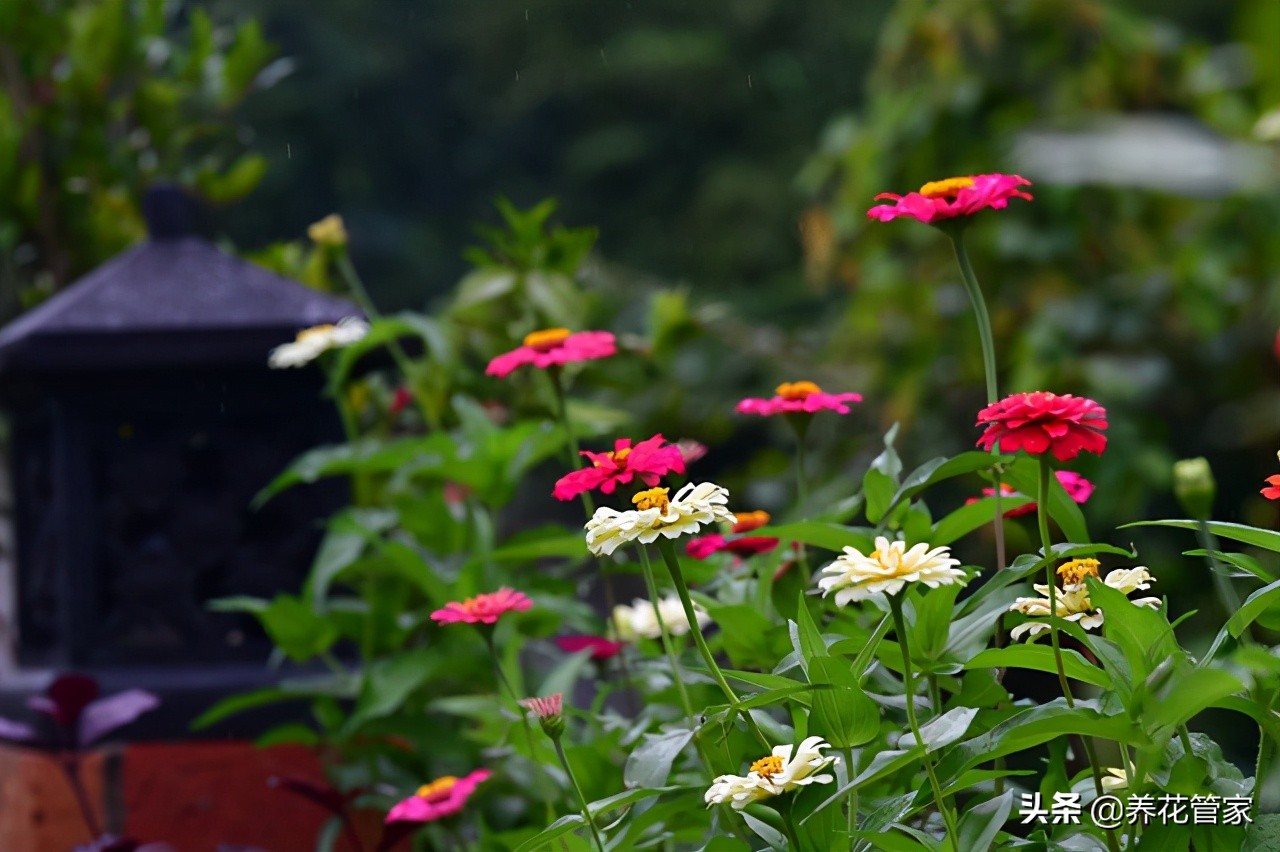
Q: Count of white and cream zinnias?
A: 6